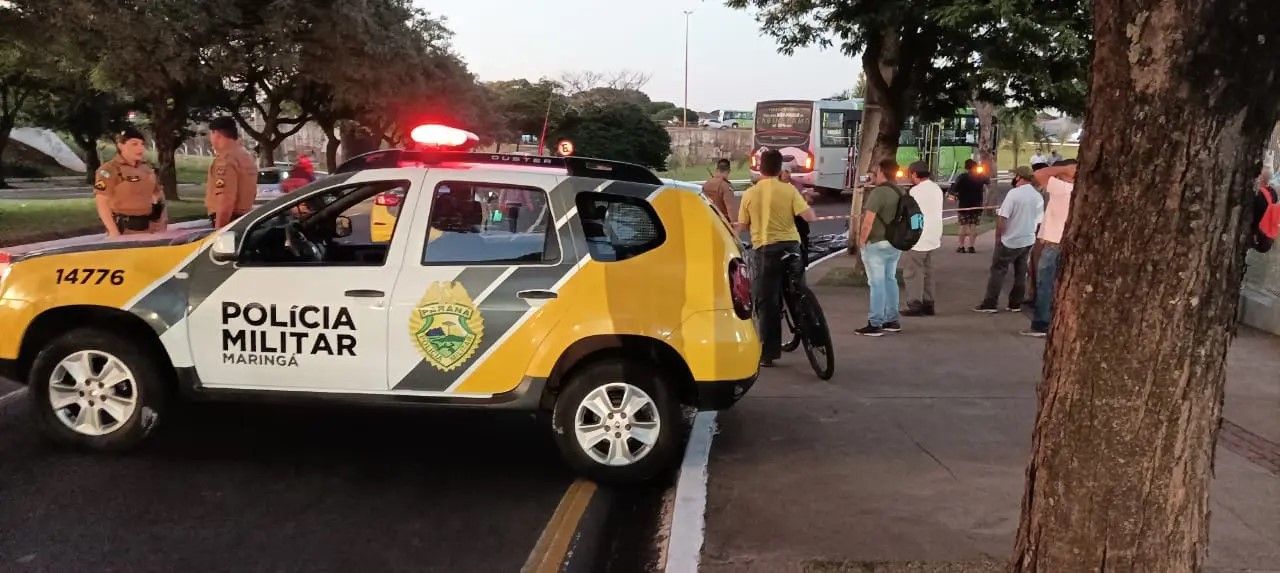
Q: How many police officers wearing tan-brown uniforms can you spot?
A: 3